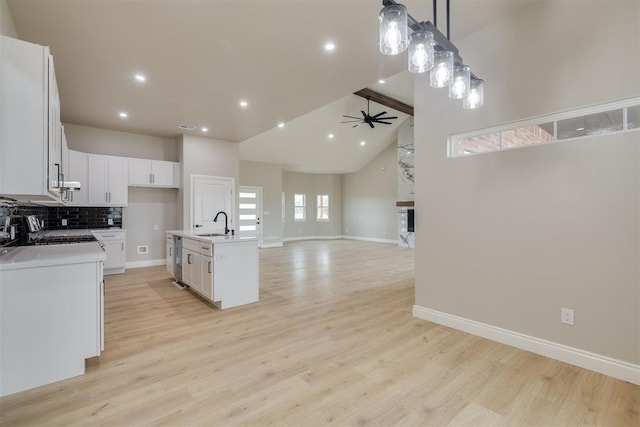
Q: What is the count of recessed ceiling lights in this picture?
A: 9